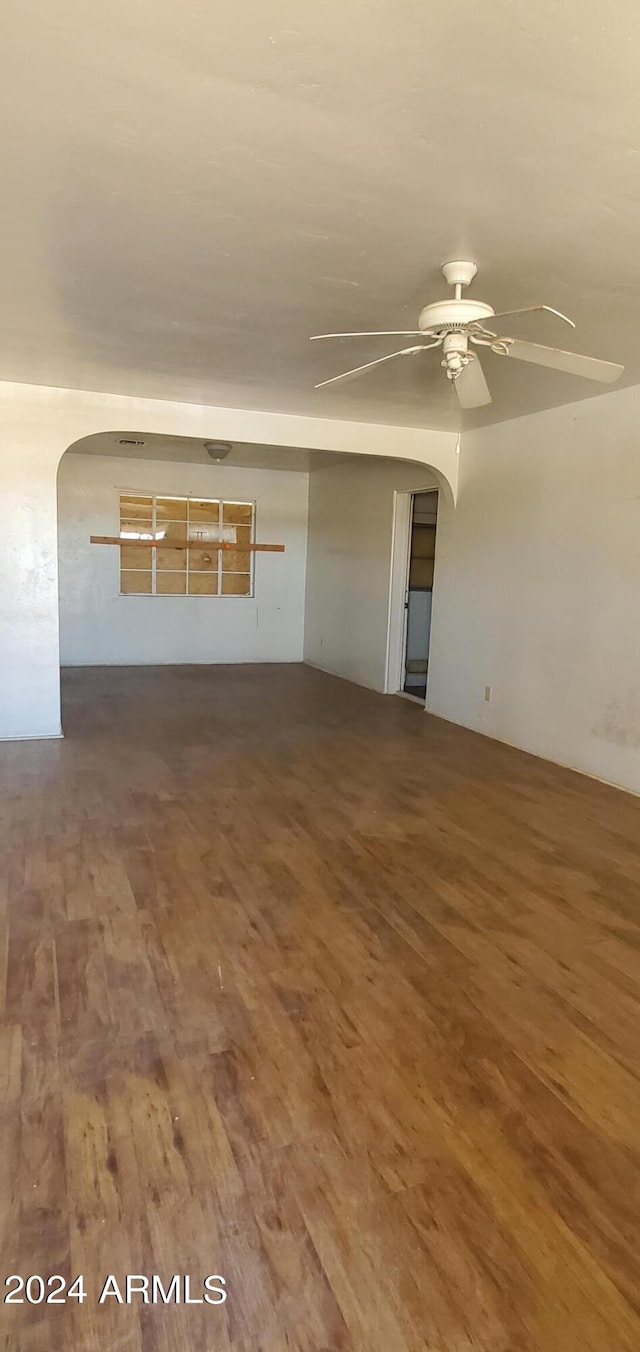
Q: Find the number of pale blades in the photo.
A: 5